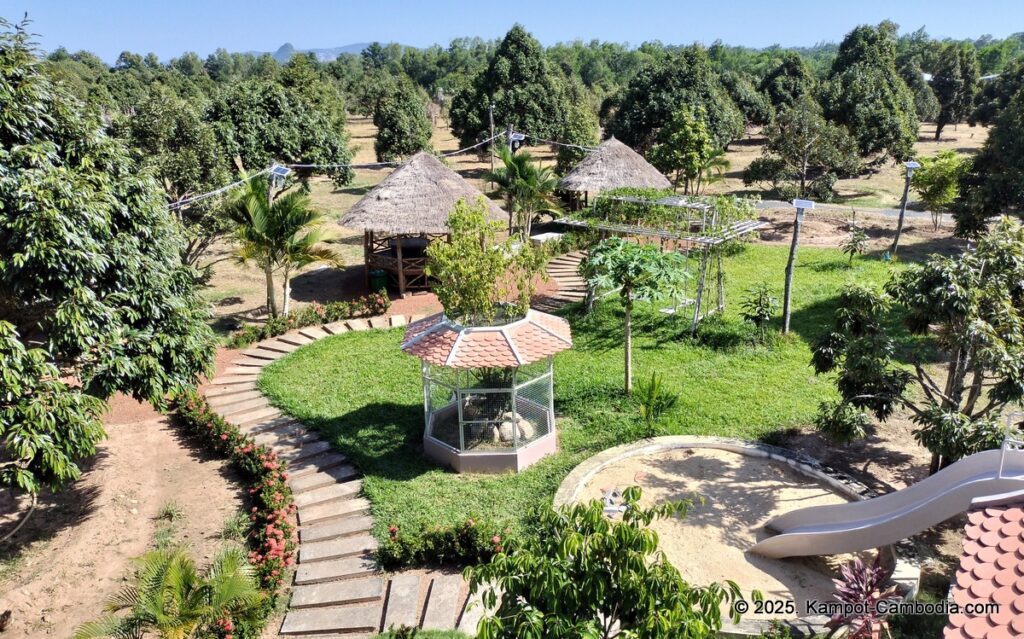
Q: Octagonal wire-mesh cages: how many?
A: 1